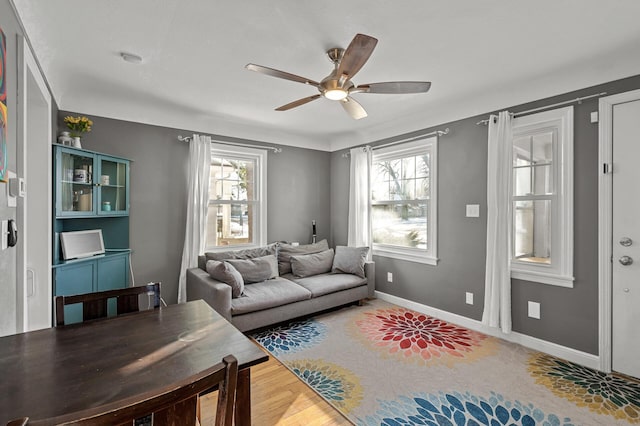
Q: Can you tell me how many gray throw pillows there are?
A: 4